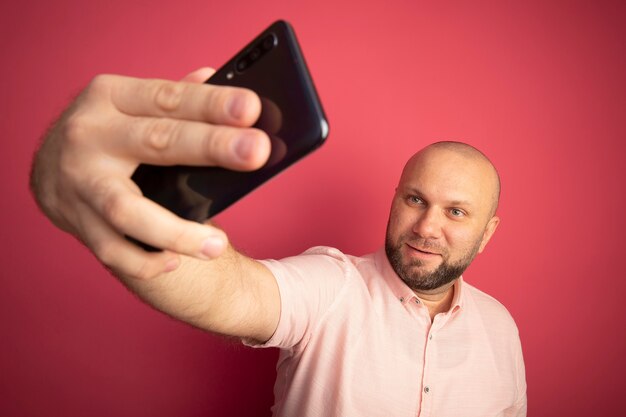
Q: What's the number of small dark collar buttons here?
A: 2